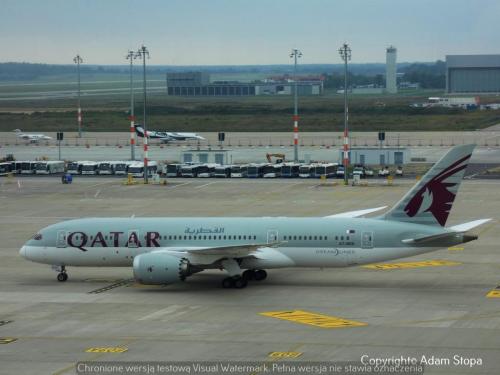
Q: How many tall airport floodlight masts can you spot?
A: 5